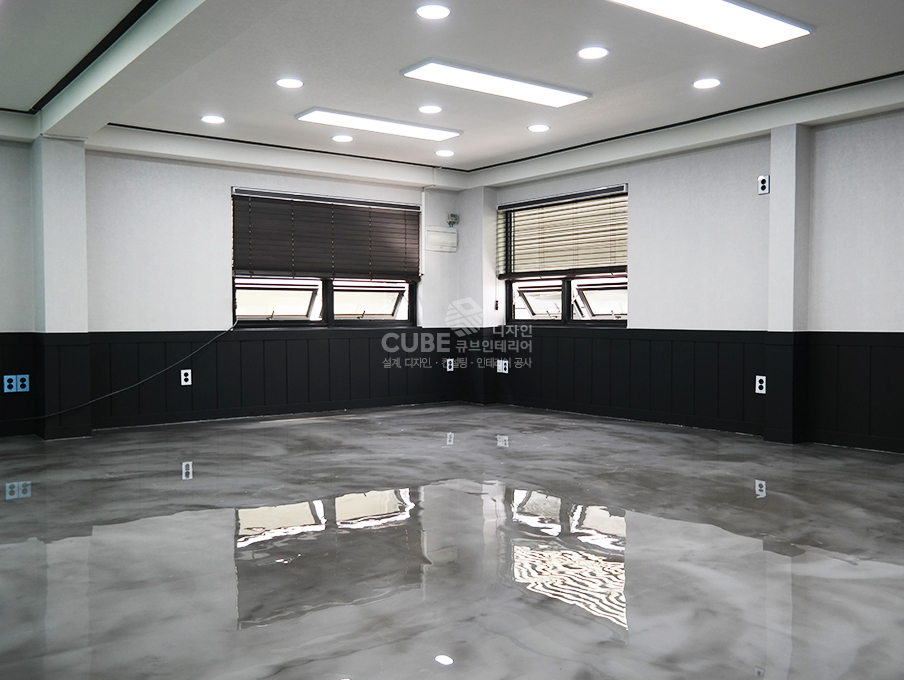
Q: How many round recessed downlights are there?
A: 9